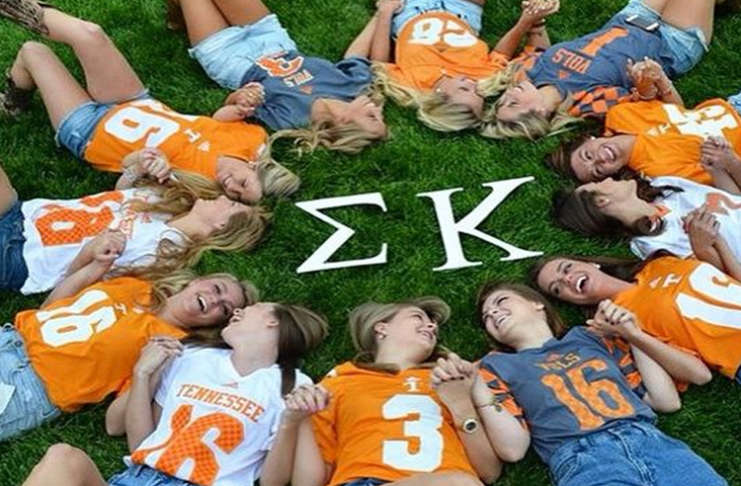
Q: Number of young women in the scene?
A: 12